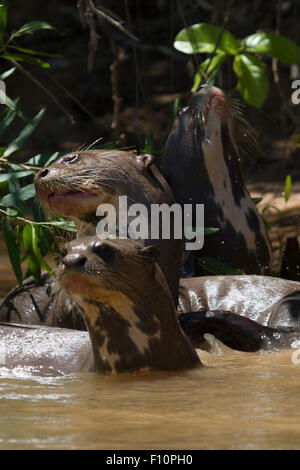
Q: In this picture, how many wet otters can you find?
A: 3